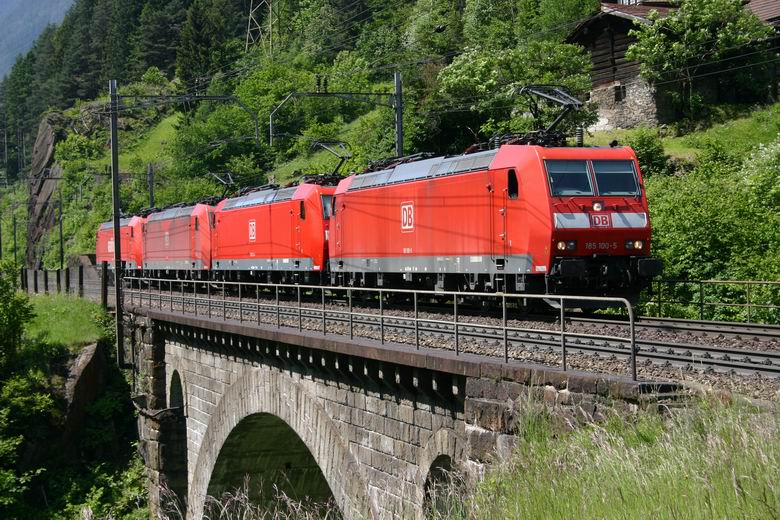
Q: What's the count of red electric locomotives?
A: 4